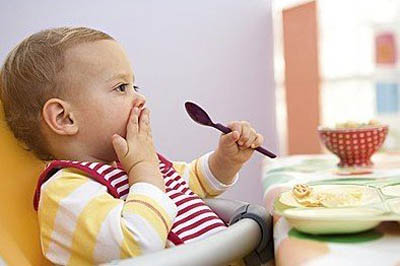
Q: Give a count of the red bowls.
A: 1